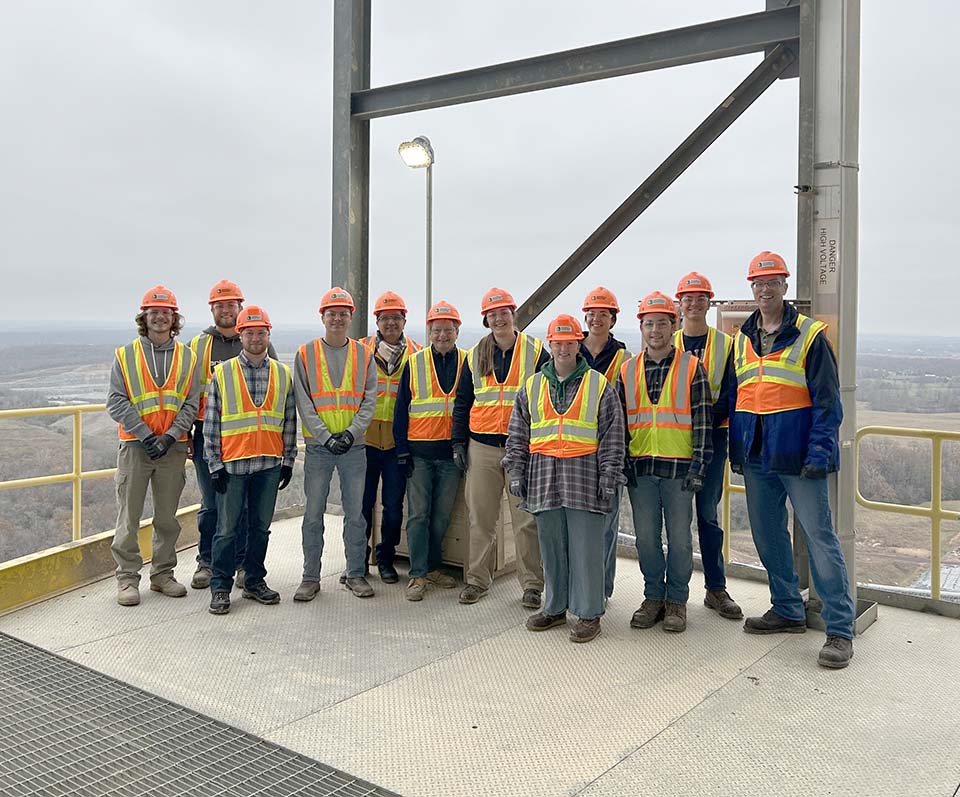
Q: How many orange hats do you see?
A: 12